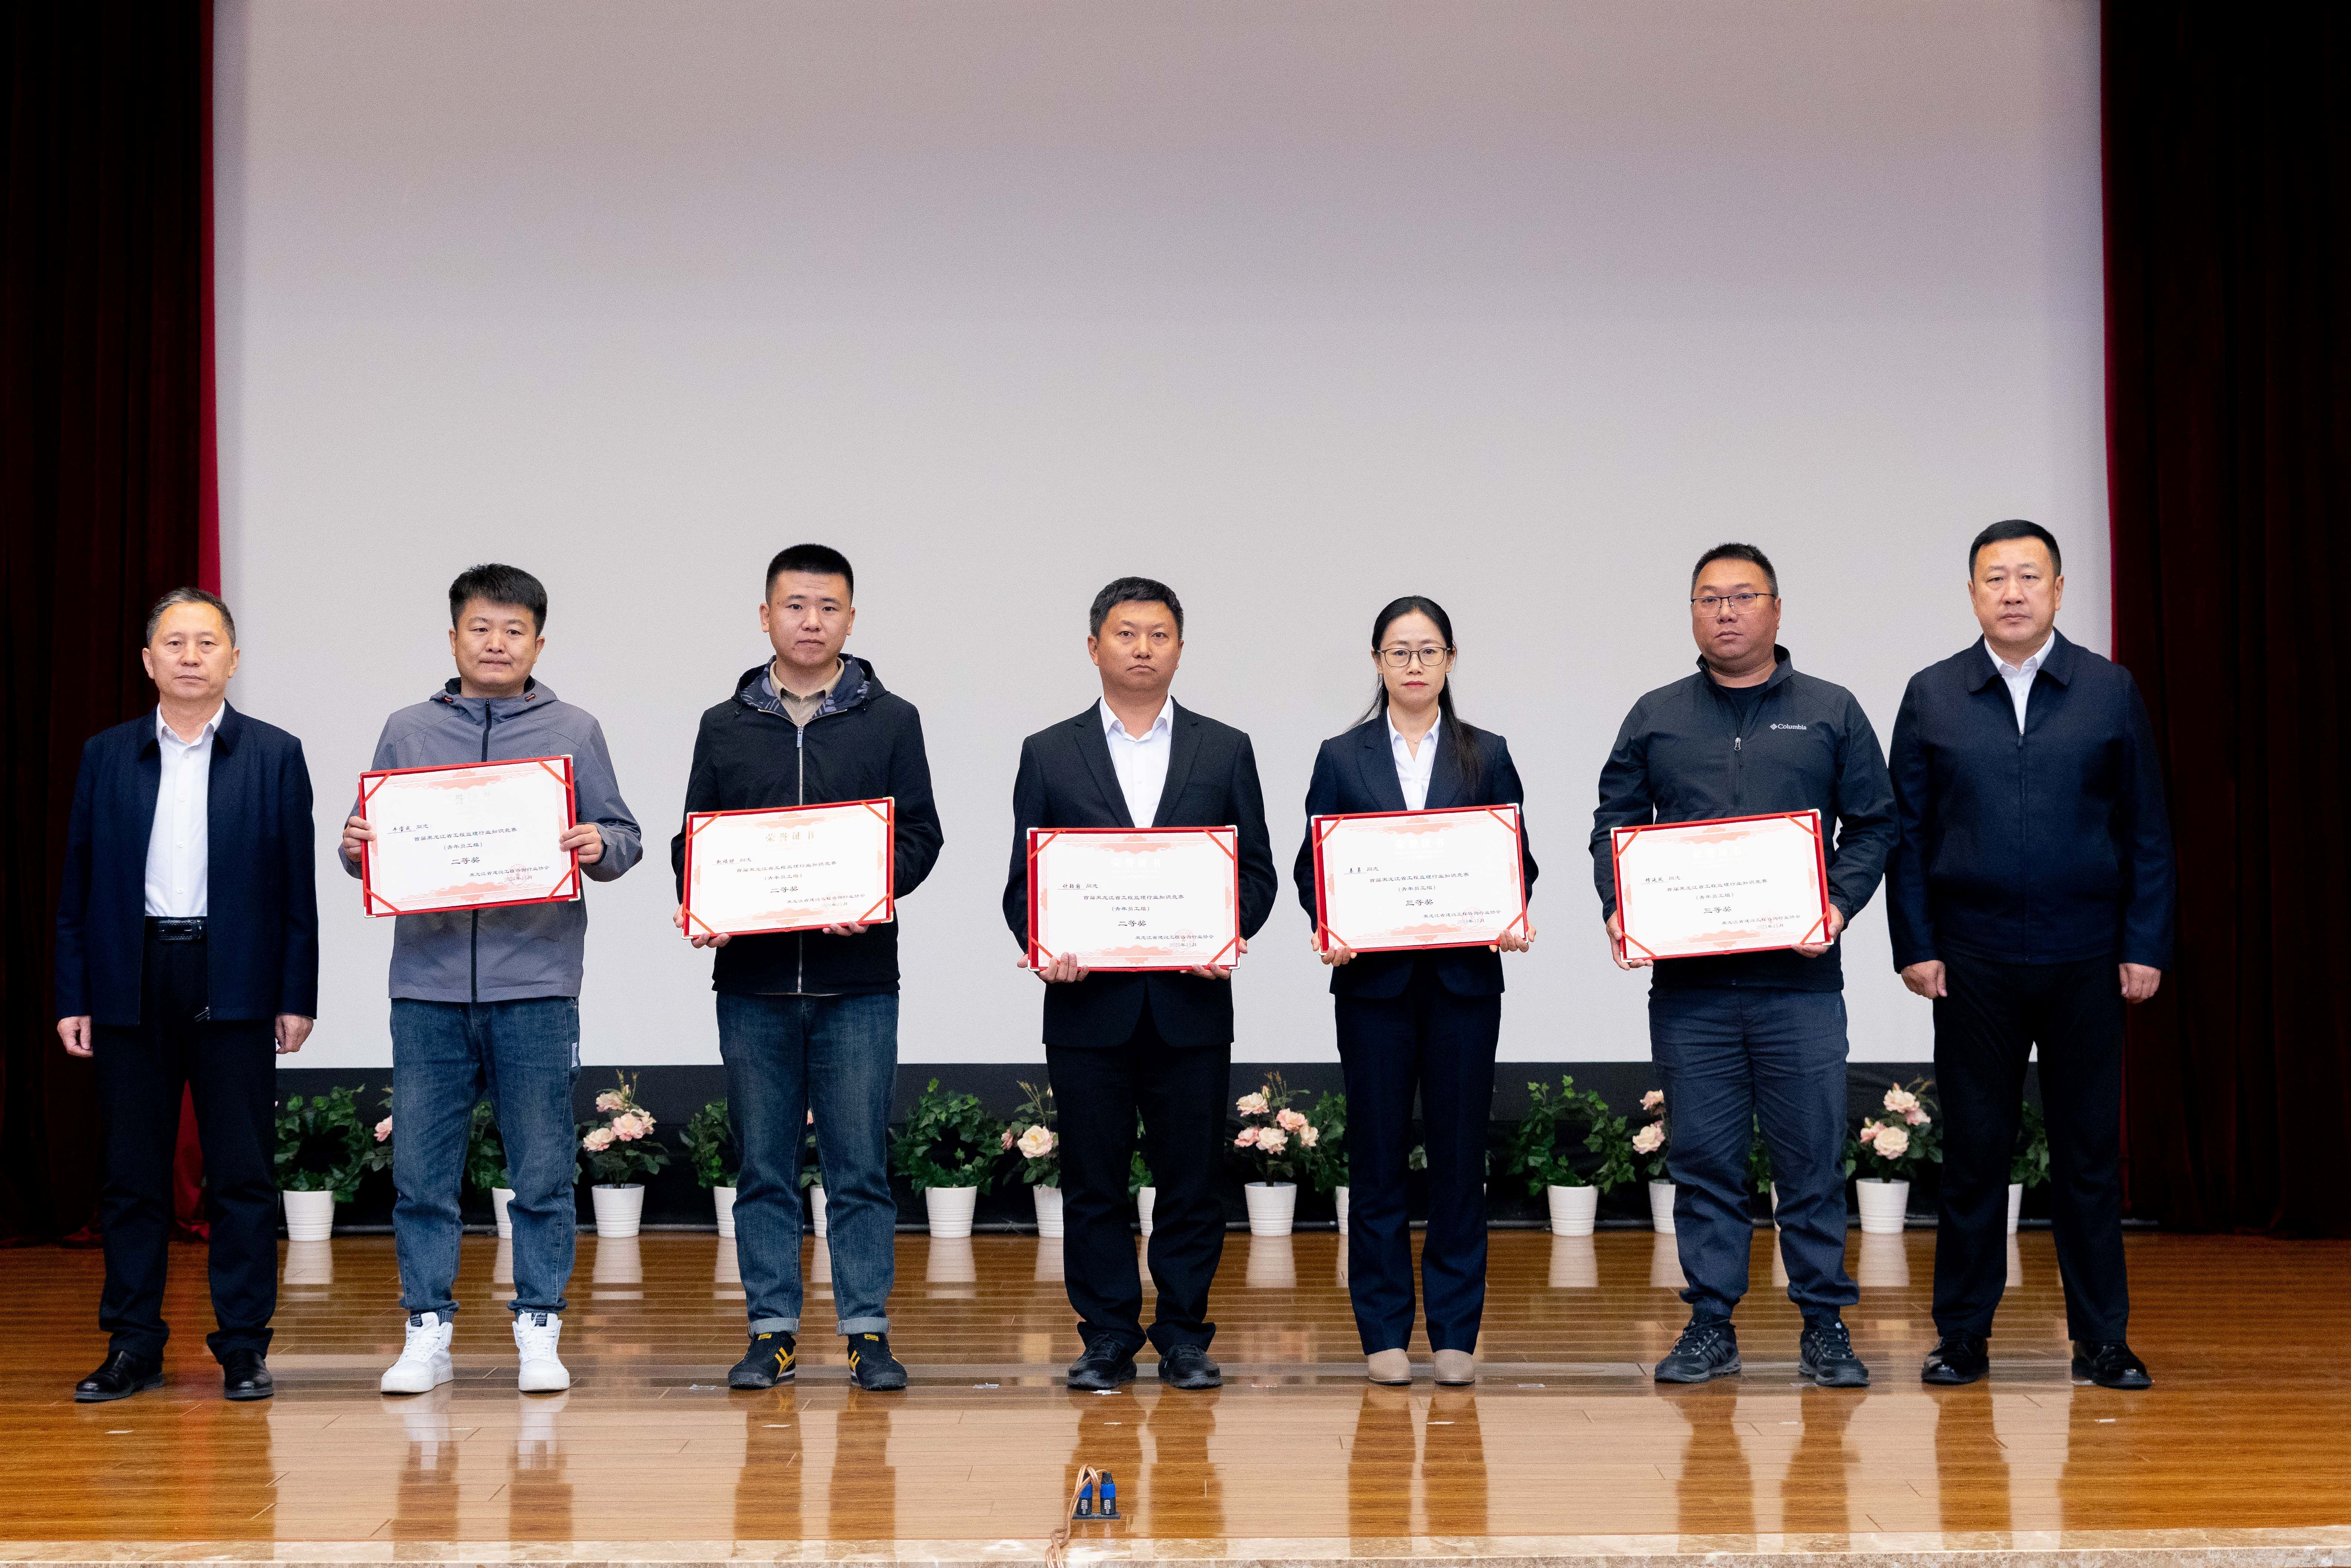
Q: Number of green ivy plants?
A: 9